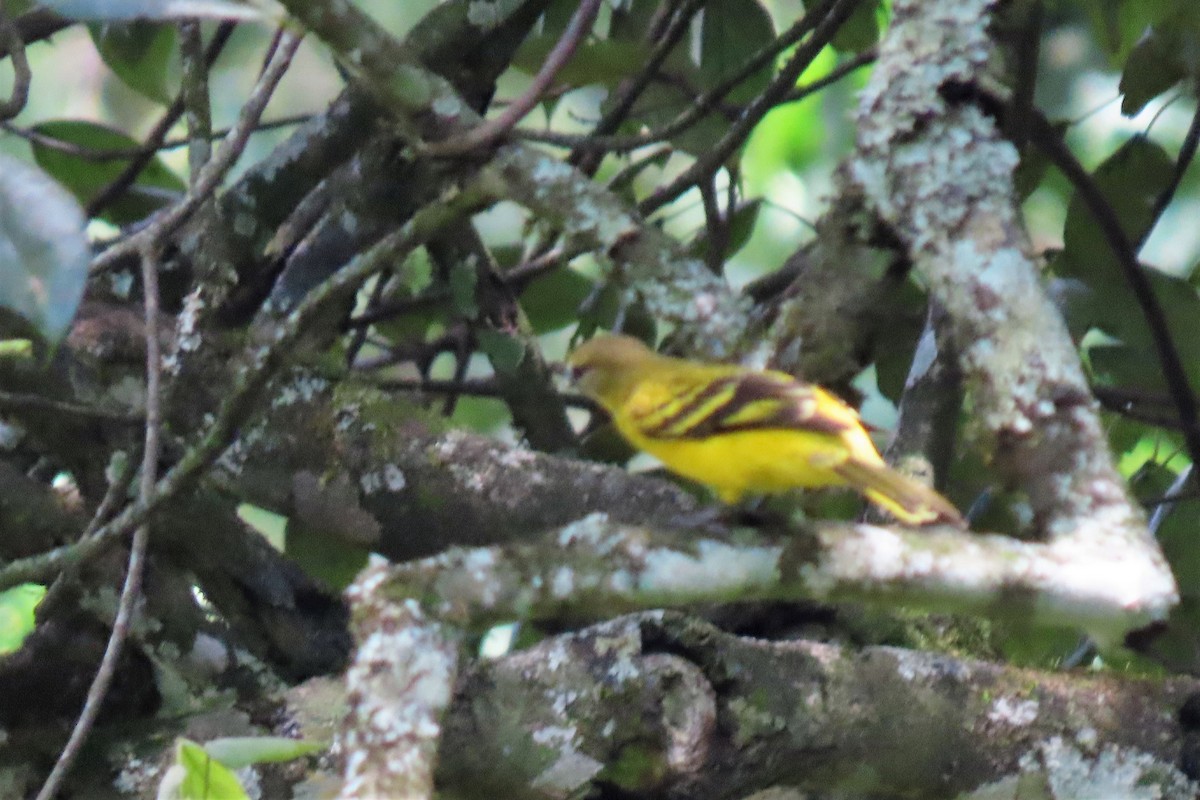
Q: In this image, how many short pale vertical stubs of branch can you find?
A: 1